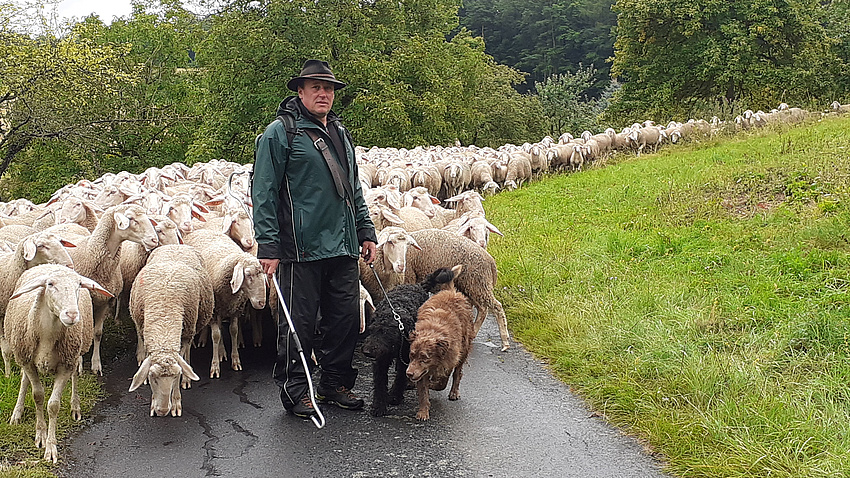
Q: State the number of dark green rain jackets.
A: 1